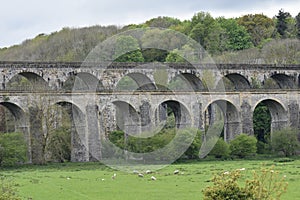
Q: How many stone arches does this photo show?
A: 12